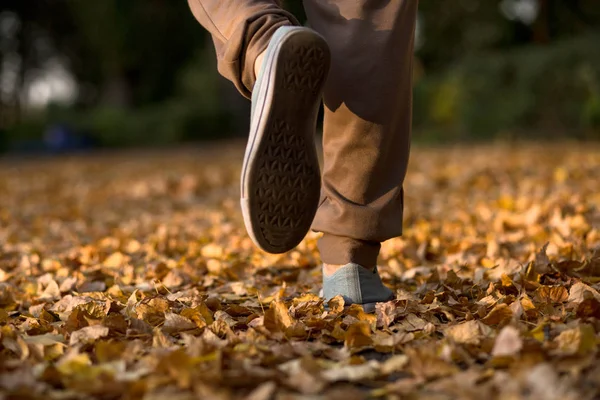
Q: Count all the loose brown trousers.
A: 1